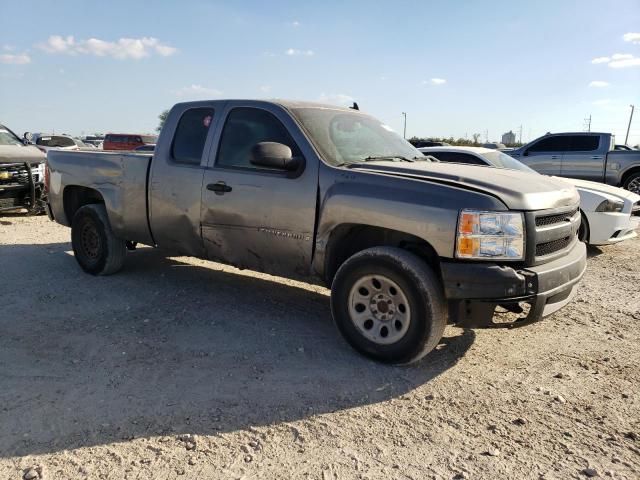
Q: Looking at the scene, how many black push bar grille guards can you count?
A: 1